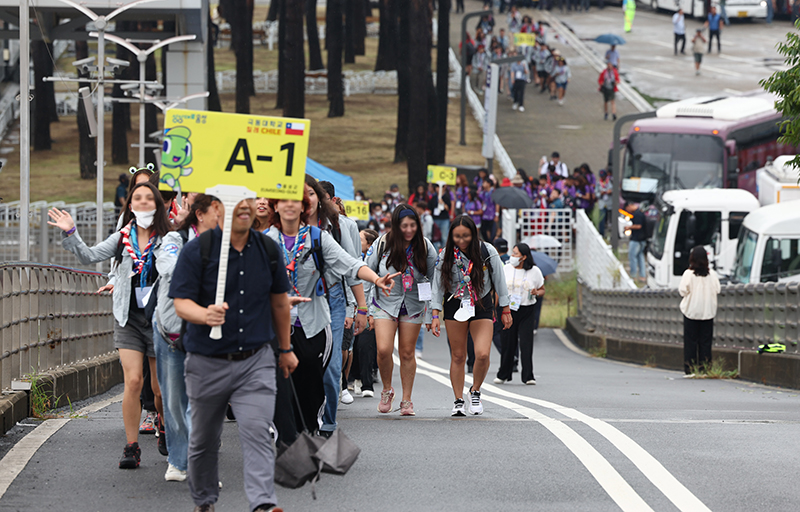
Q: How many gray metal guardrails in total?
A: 2